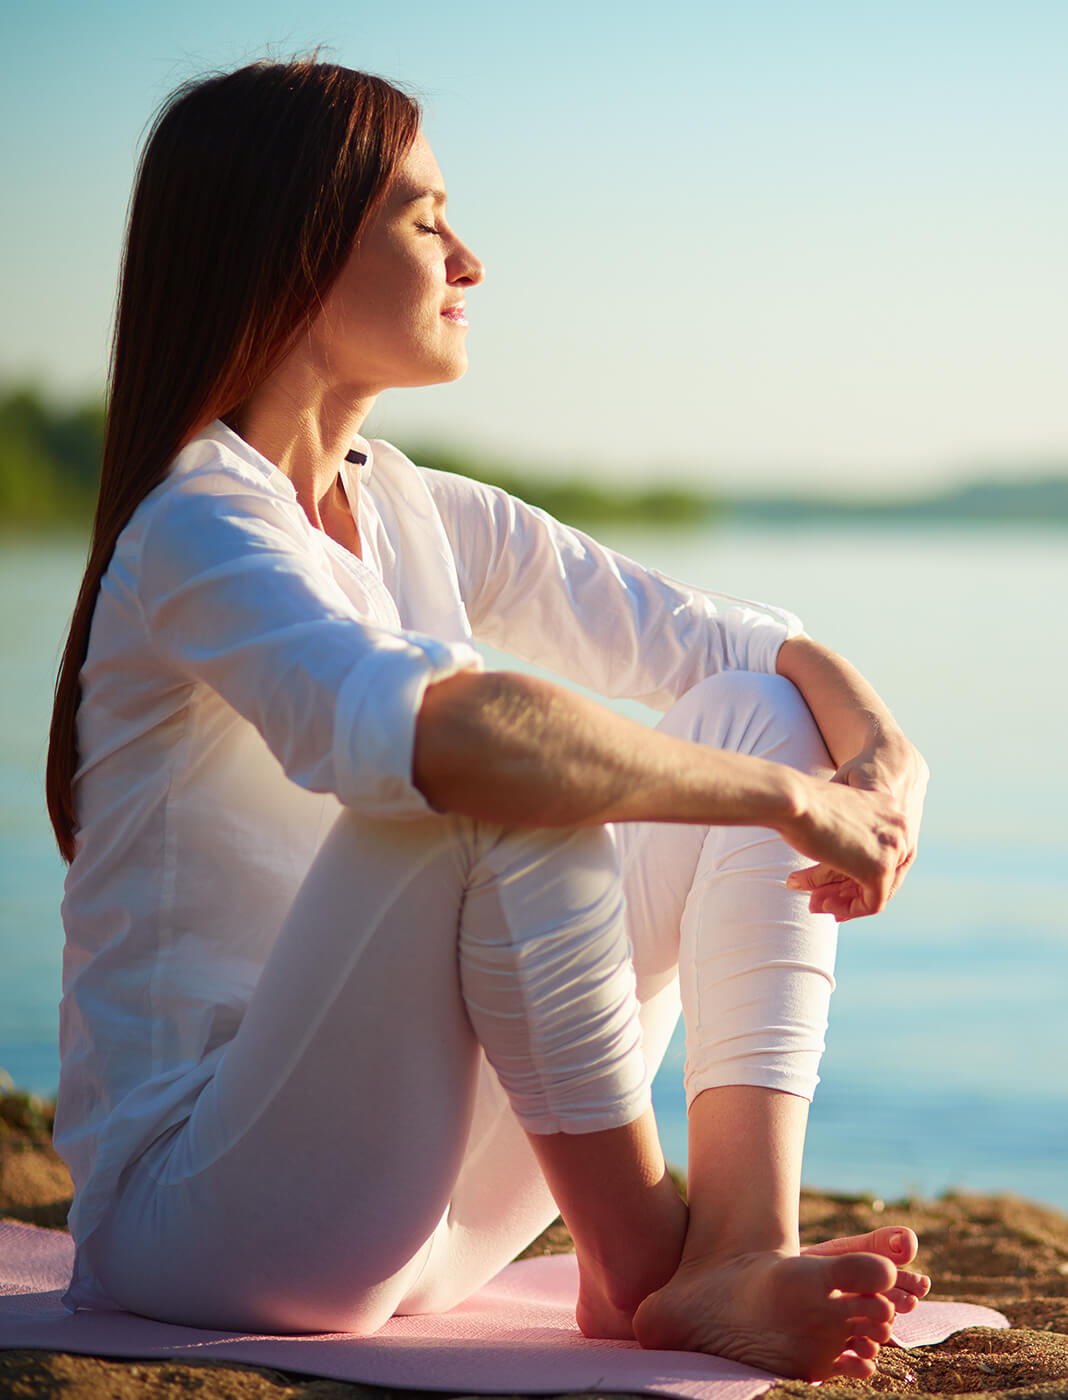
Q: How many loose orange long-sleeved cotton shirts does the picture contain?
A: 0